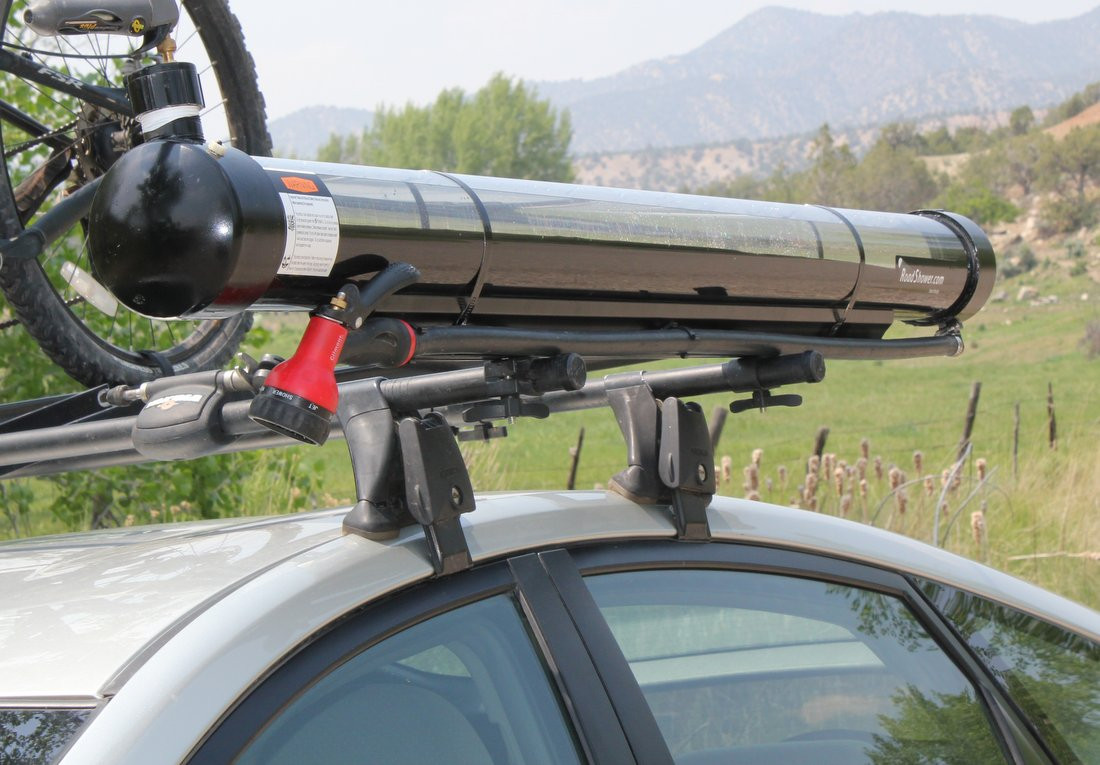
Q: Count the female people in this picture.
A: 0